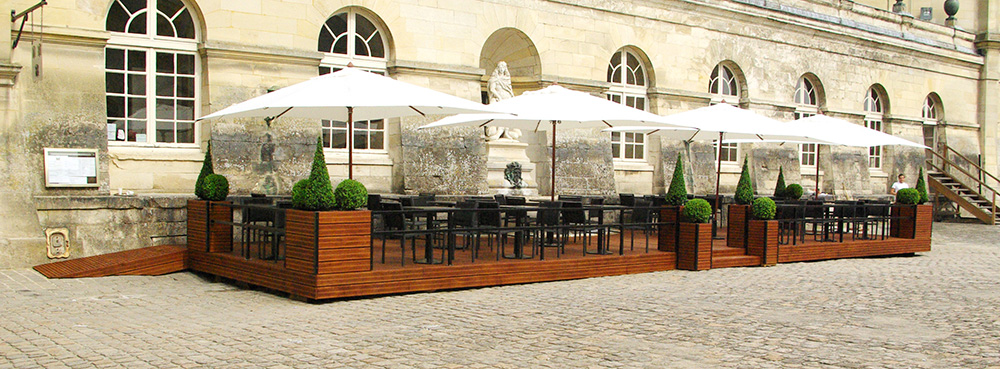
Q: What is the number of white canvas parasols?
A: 4